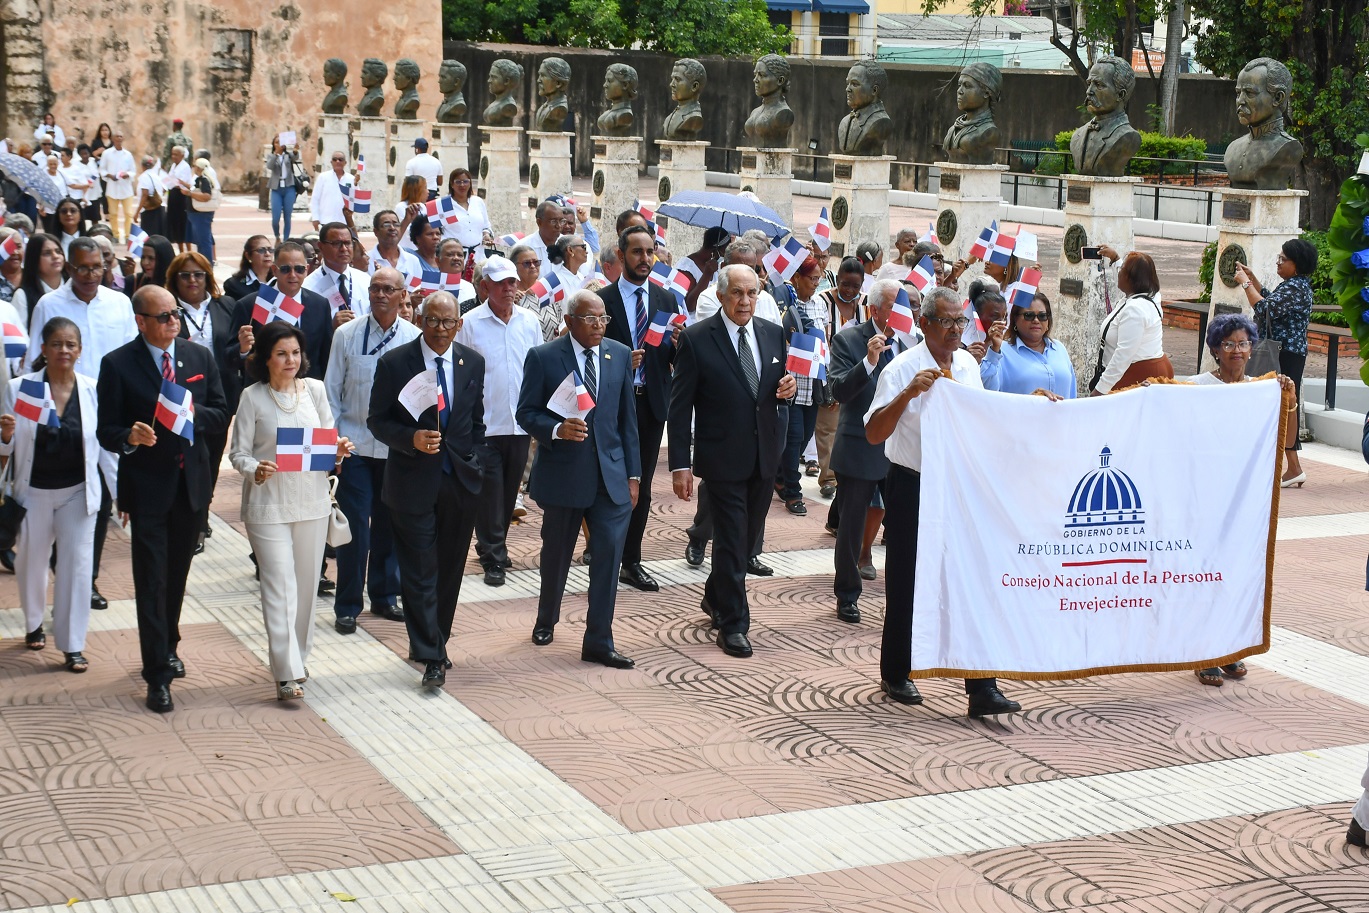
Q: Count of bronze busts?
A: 13